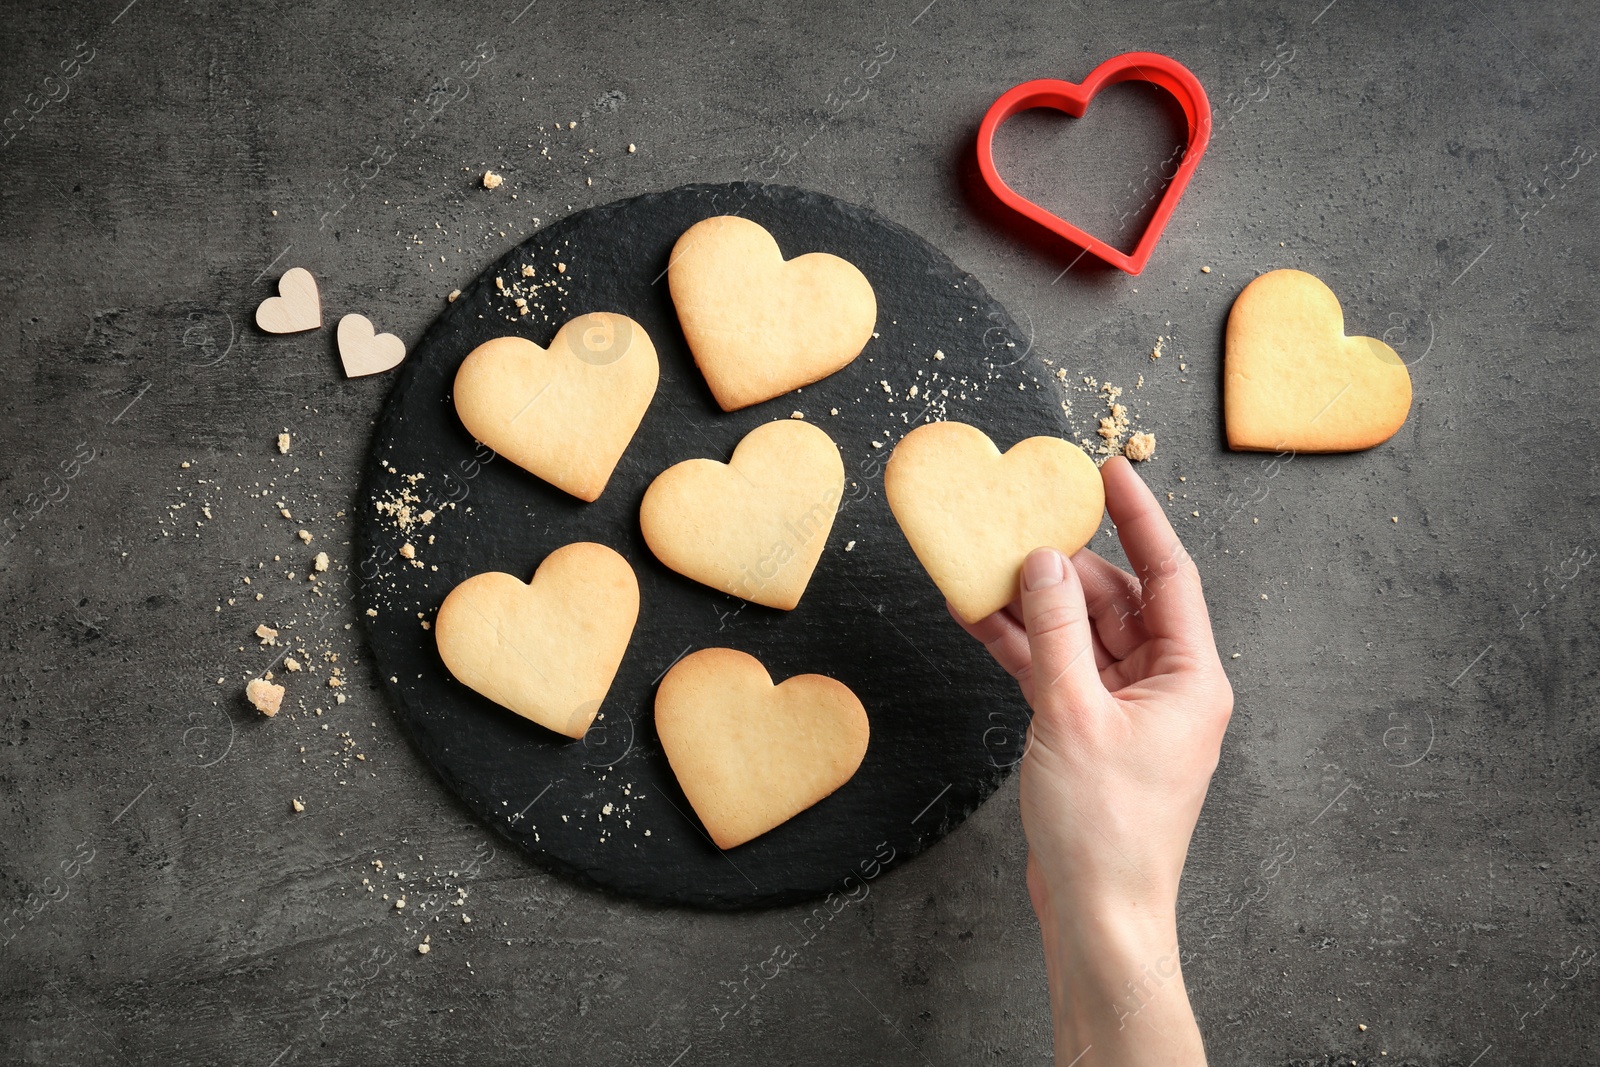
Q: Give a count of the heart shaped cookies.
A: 7